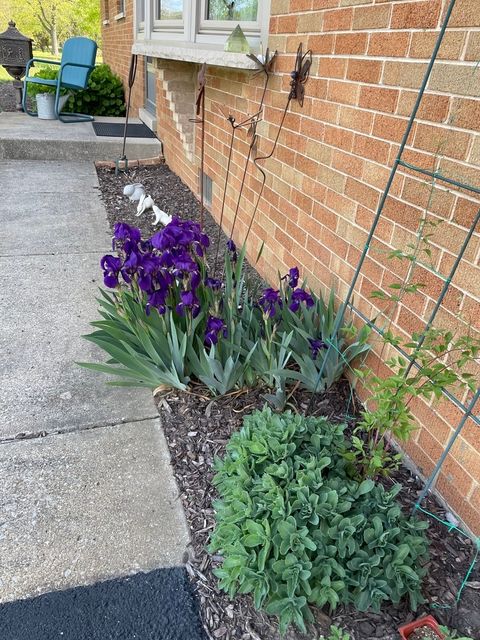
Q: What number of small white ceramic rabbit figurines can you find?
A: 3